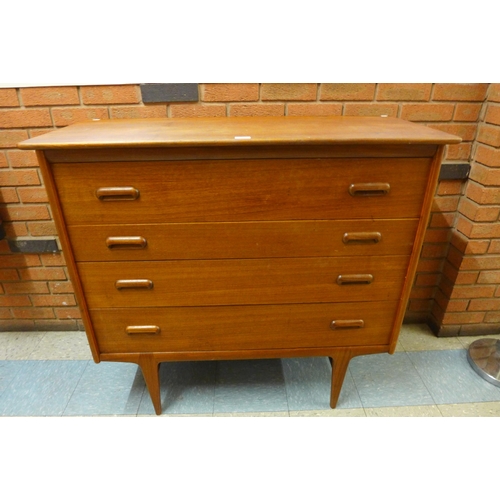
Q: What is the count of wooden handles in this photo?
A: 8